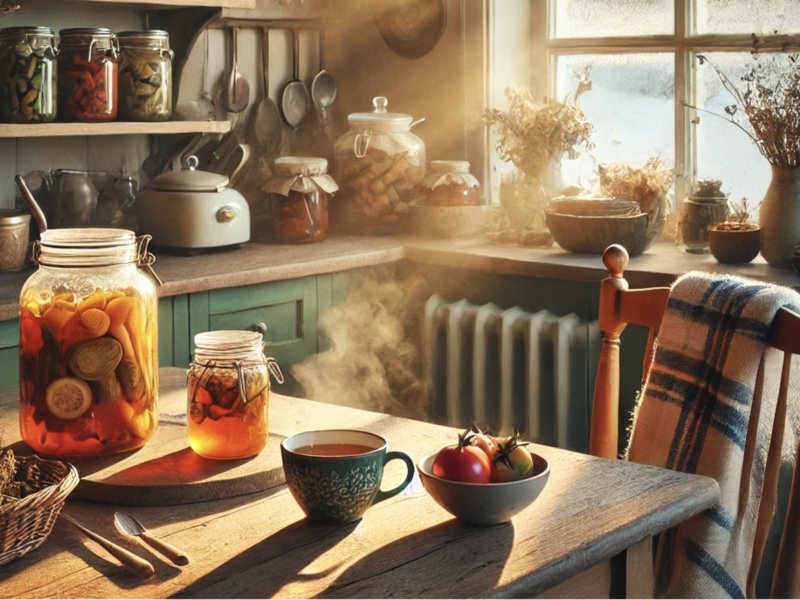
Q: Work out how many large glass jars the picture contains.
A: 2